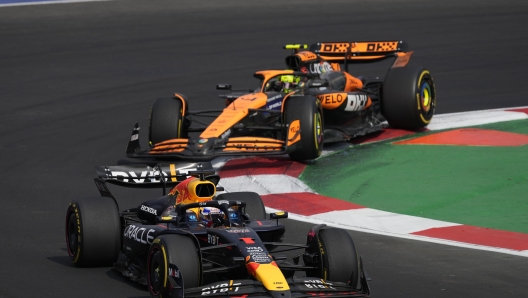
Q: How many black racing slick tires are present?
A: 7